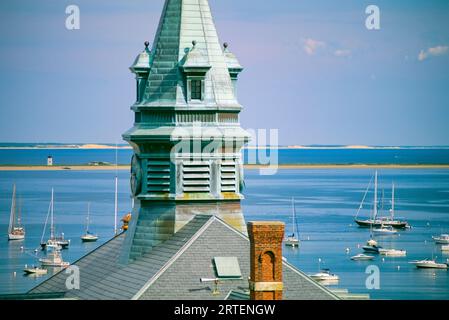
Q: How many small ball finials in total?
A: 3